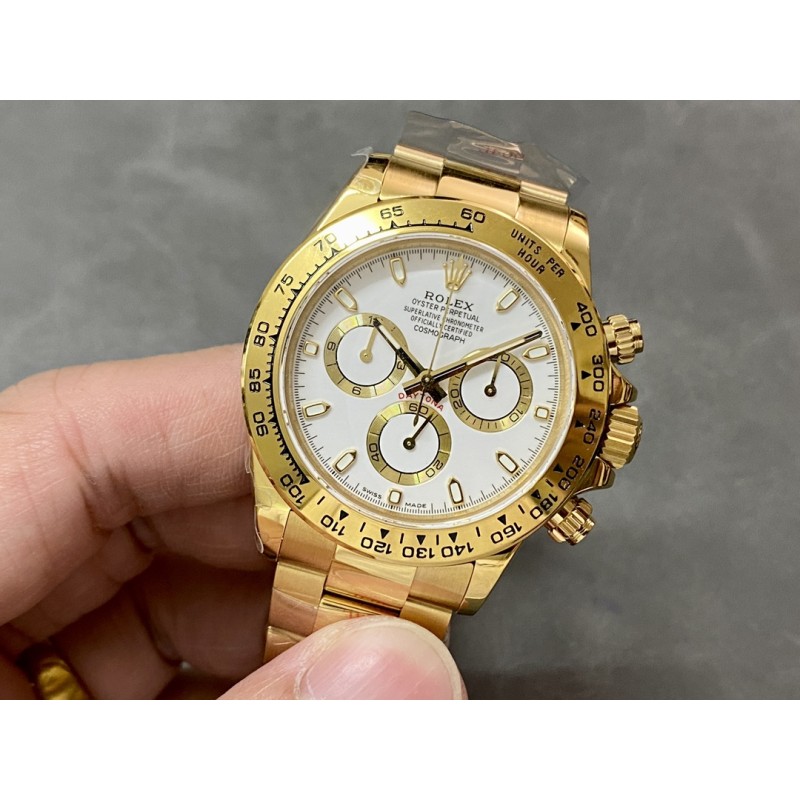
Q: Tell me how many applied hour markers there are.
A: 11